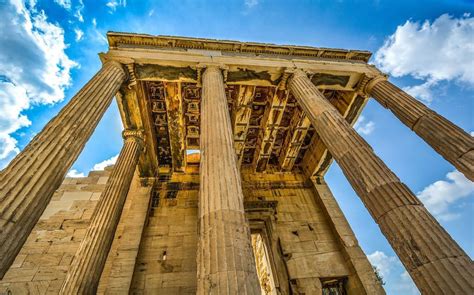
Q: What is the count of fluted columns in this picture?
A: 5